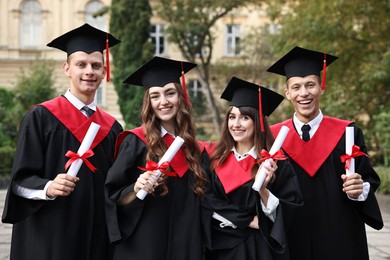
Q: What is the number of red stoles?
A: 4